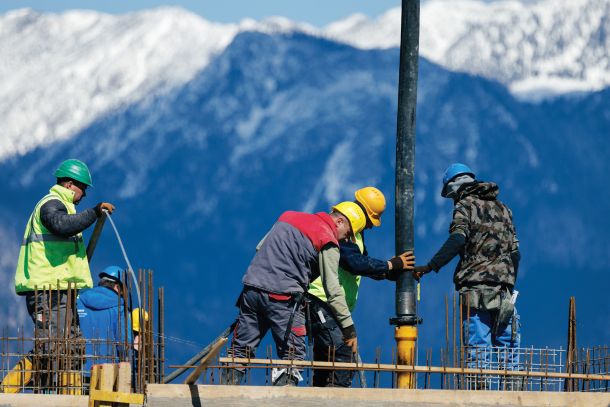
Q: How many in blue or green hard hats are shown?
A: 3